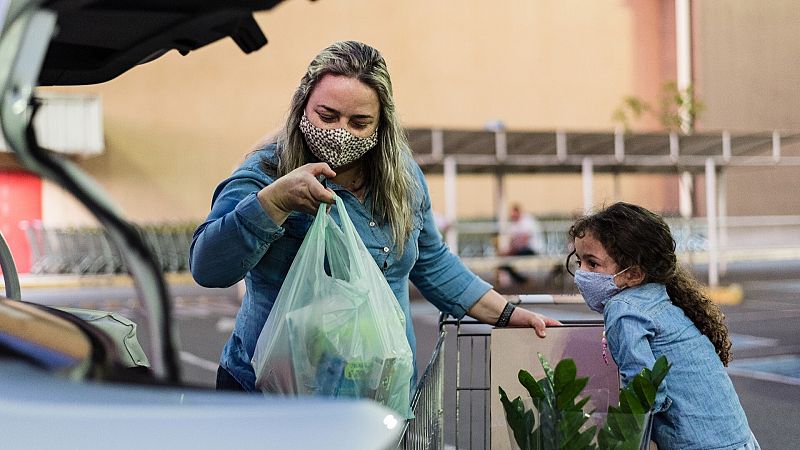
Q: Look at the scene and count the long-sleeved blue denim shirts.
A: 2